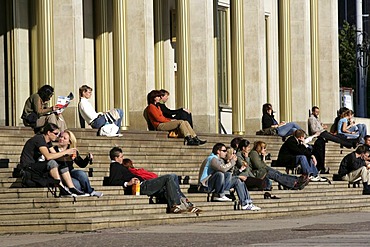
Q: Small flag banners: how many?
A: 0